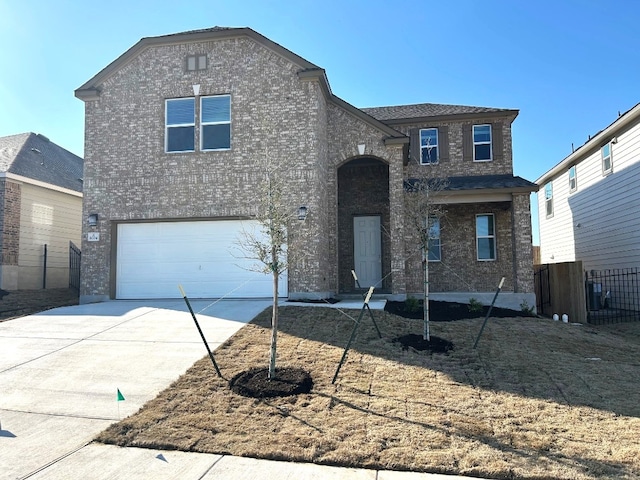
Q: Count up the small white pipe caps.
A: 2